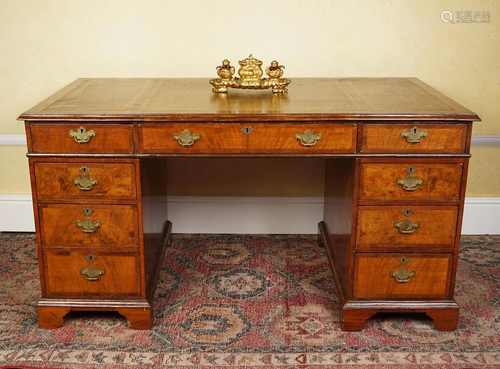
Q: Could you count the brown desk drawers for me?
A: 9